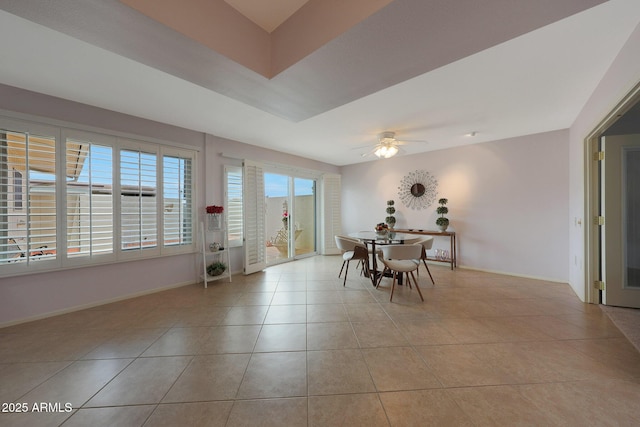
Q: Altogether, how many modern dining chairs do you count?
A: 4